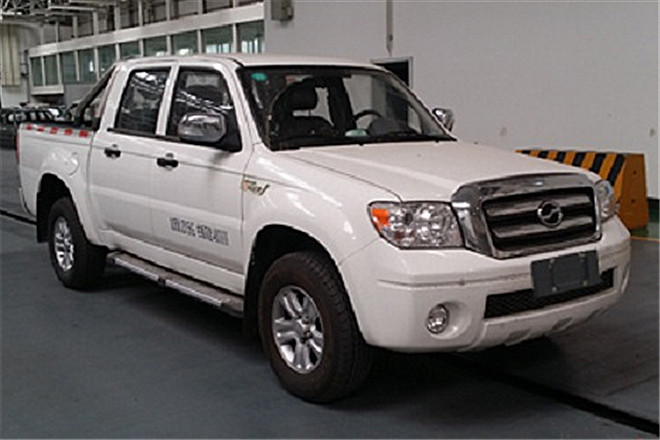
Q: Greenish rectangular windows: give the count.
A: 10